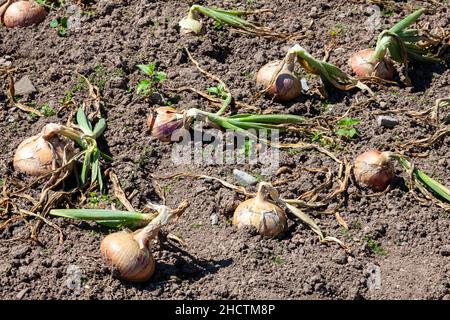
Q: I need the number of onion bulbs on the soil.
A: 9